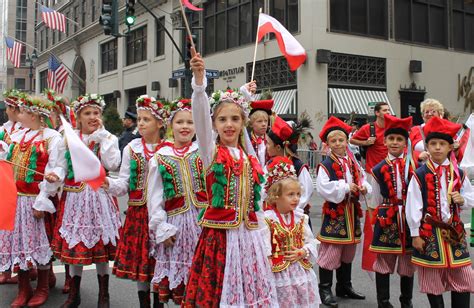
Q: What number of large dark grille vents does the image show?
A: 2